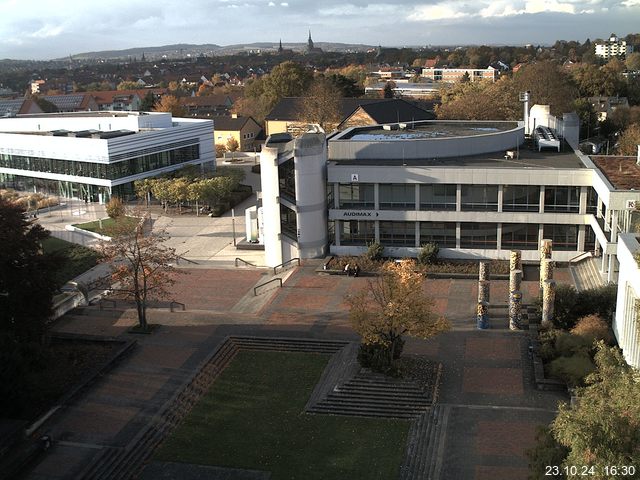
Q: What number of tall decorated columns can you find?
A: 3